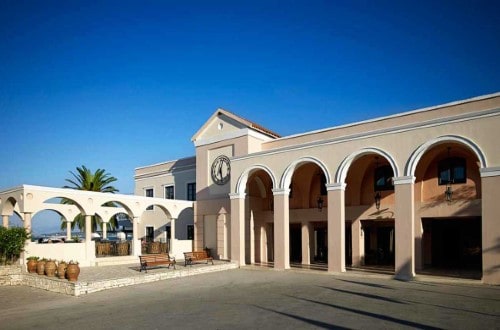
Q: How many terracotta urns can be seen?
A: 5